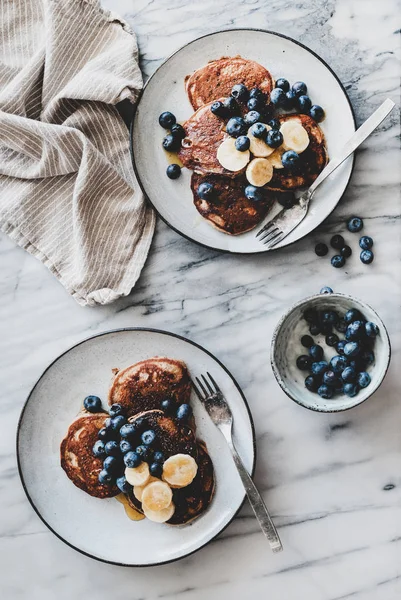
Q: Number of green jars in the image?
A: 0